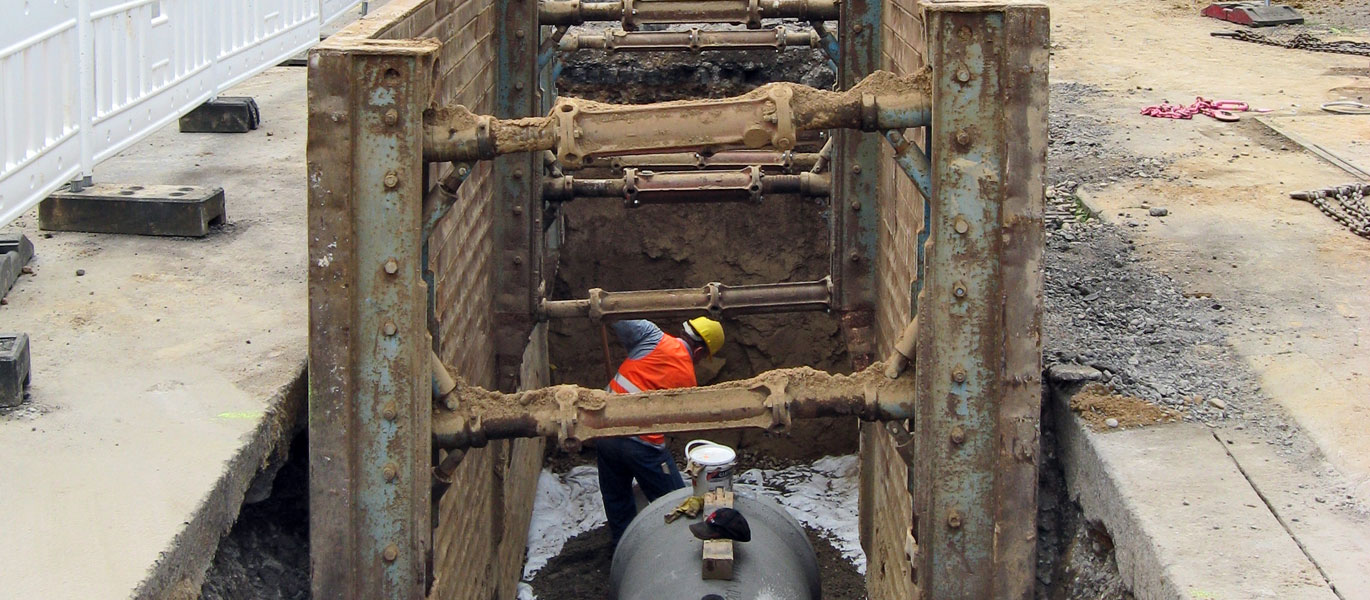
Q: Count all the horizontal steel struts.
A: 7